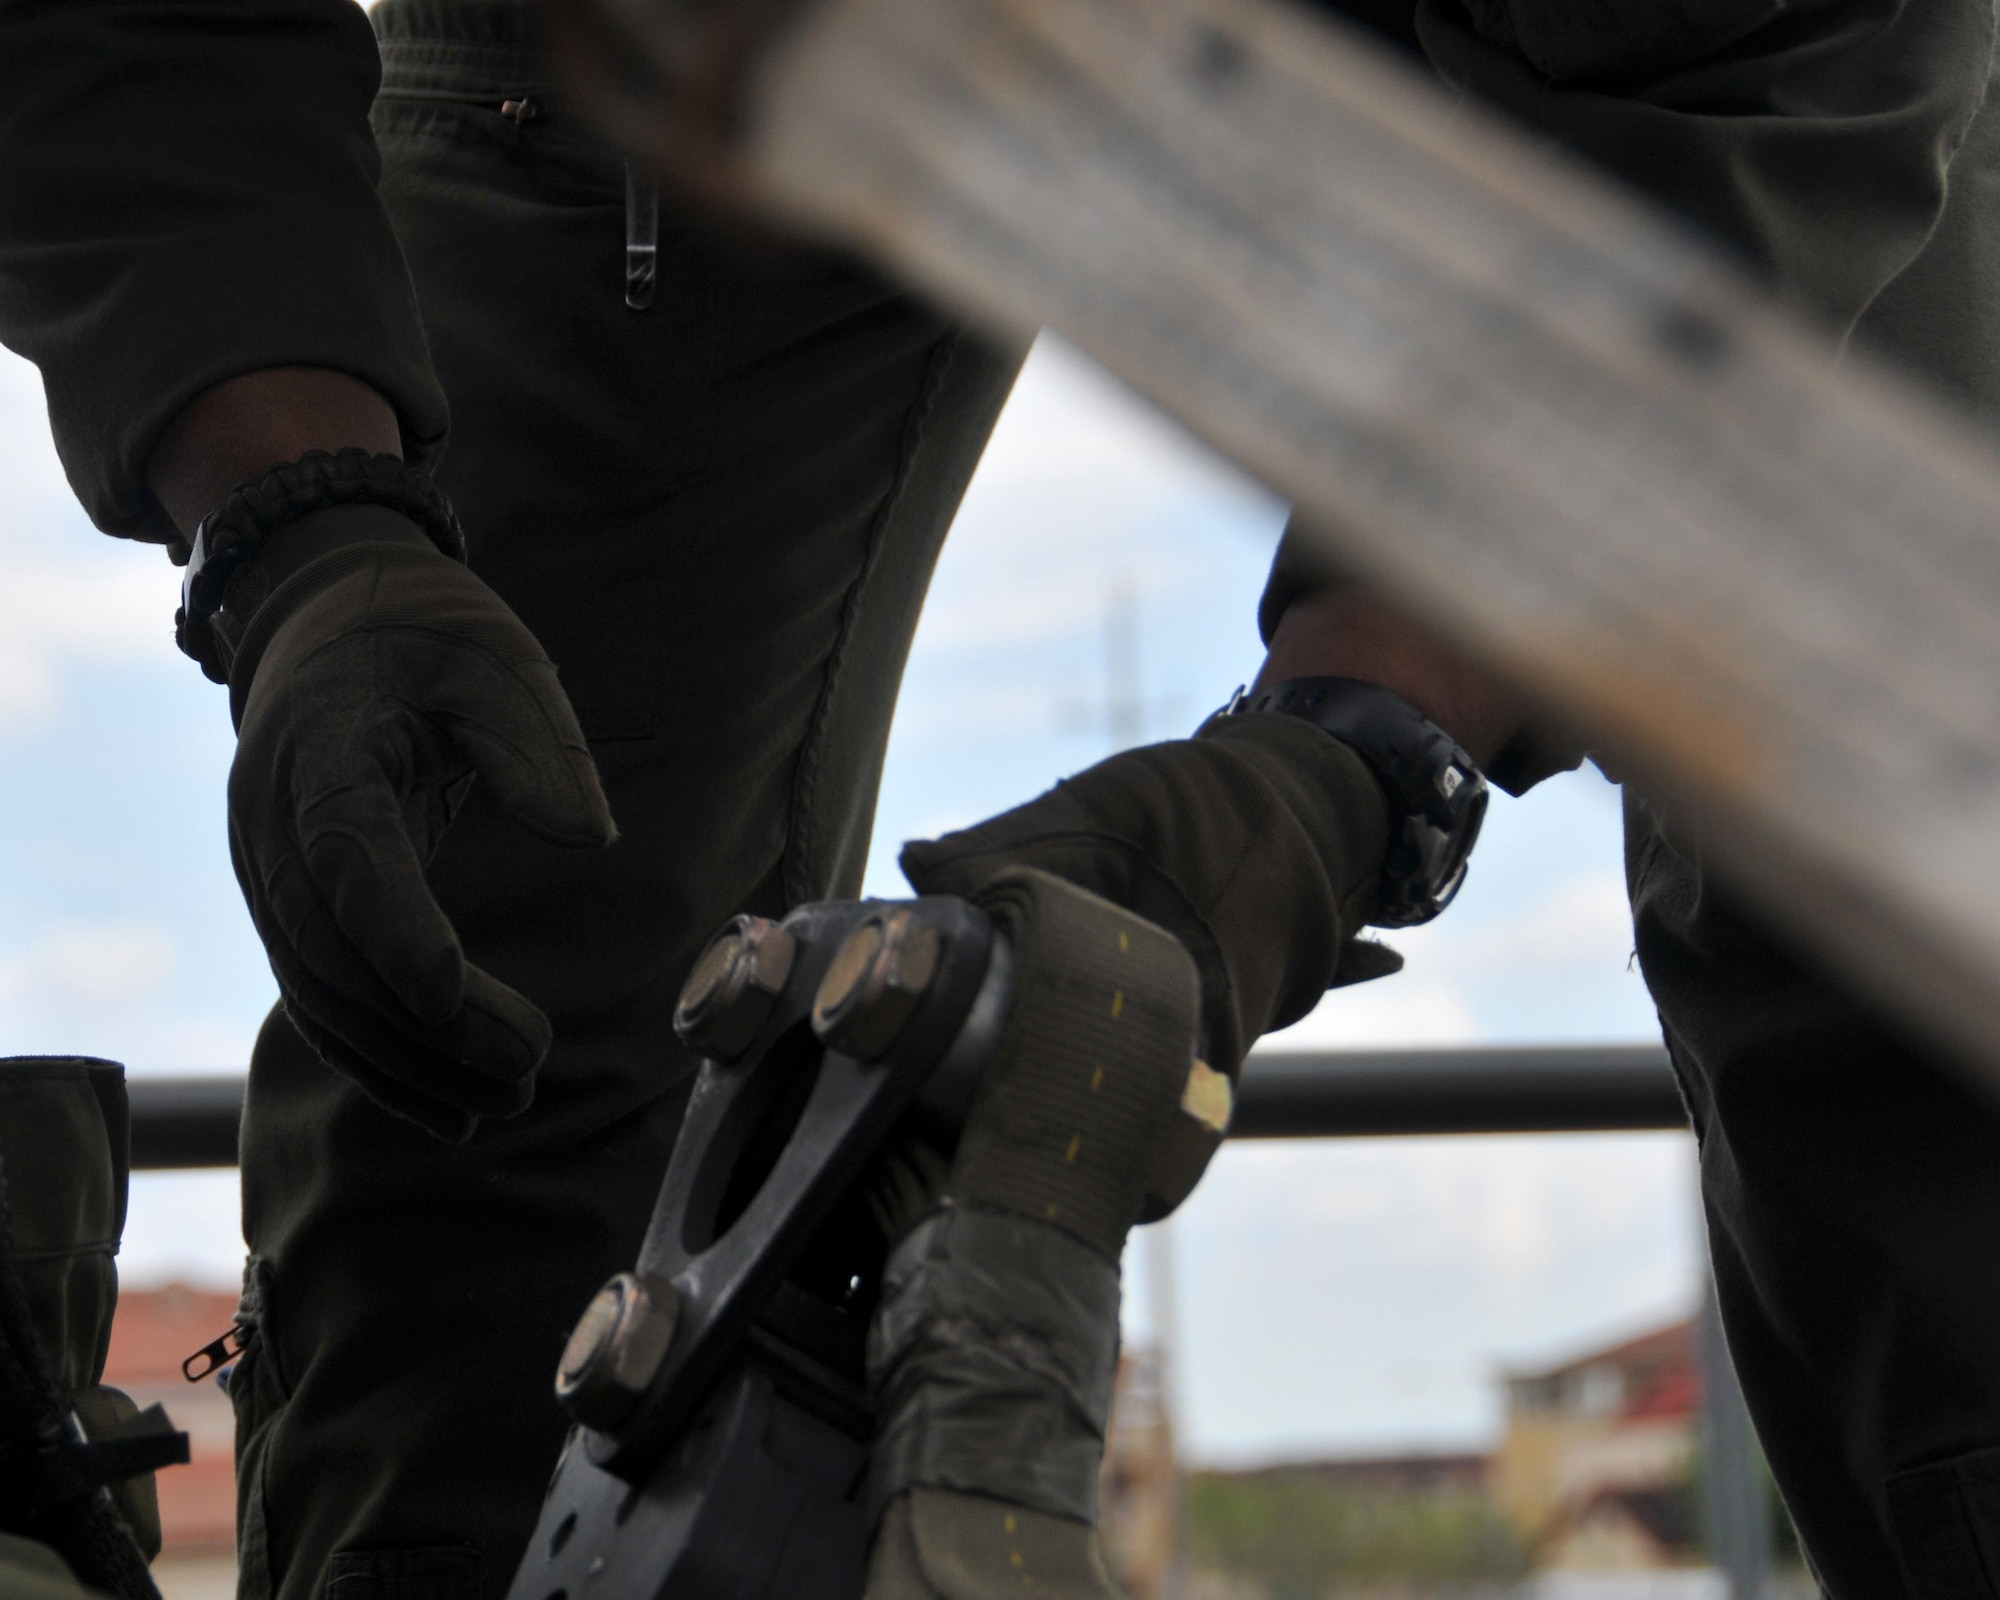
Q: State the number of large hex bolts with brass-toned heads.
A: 3